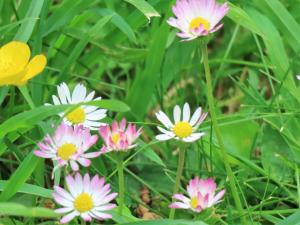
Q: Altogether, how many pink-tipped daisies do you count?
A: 5